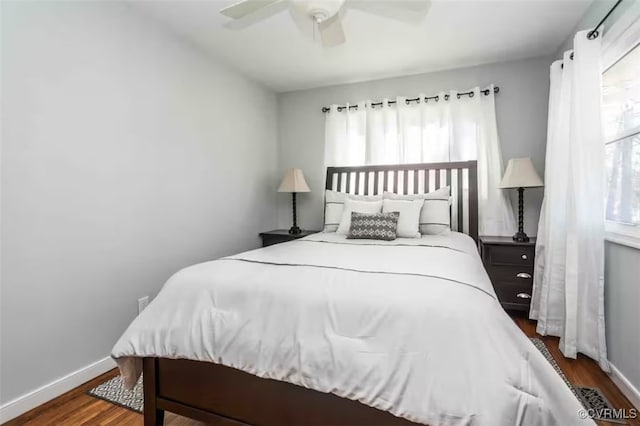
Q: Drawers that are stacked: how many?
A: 3